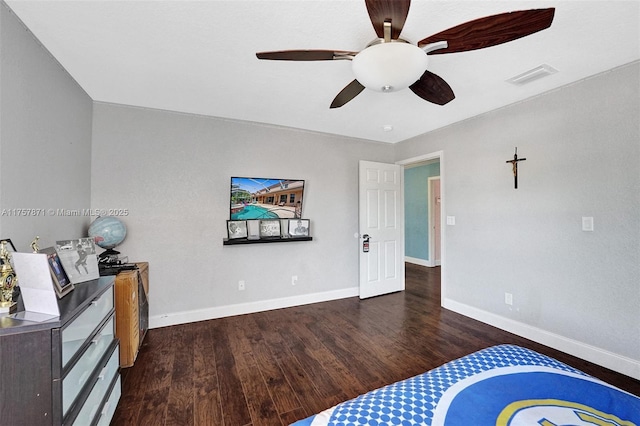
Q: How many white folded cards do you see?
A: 1